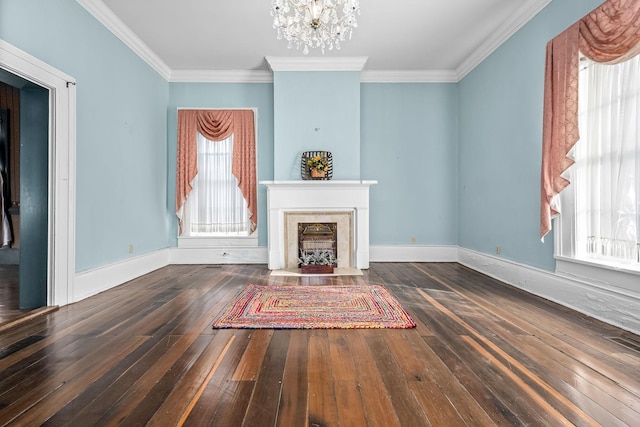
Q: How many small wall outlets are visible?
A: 3